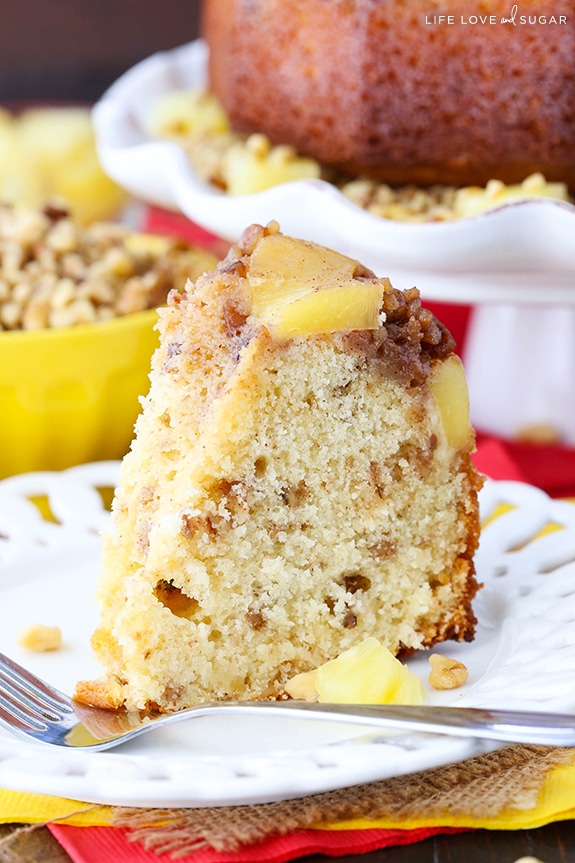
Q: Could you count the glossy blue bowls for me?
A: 0